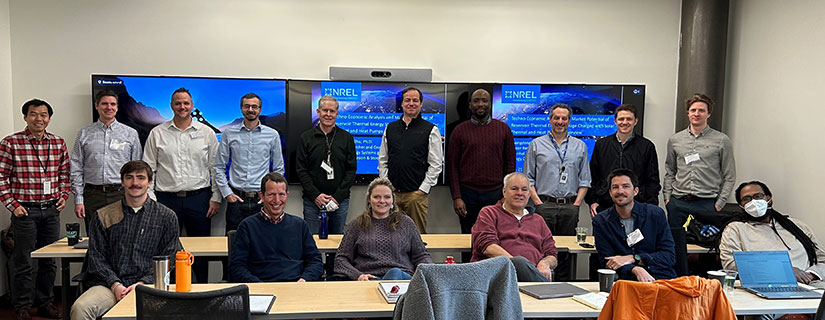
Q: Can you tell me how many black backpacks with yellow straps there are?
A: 1